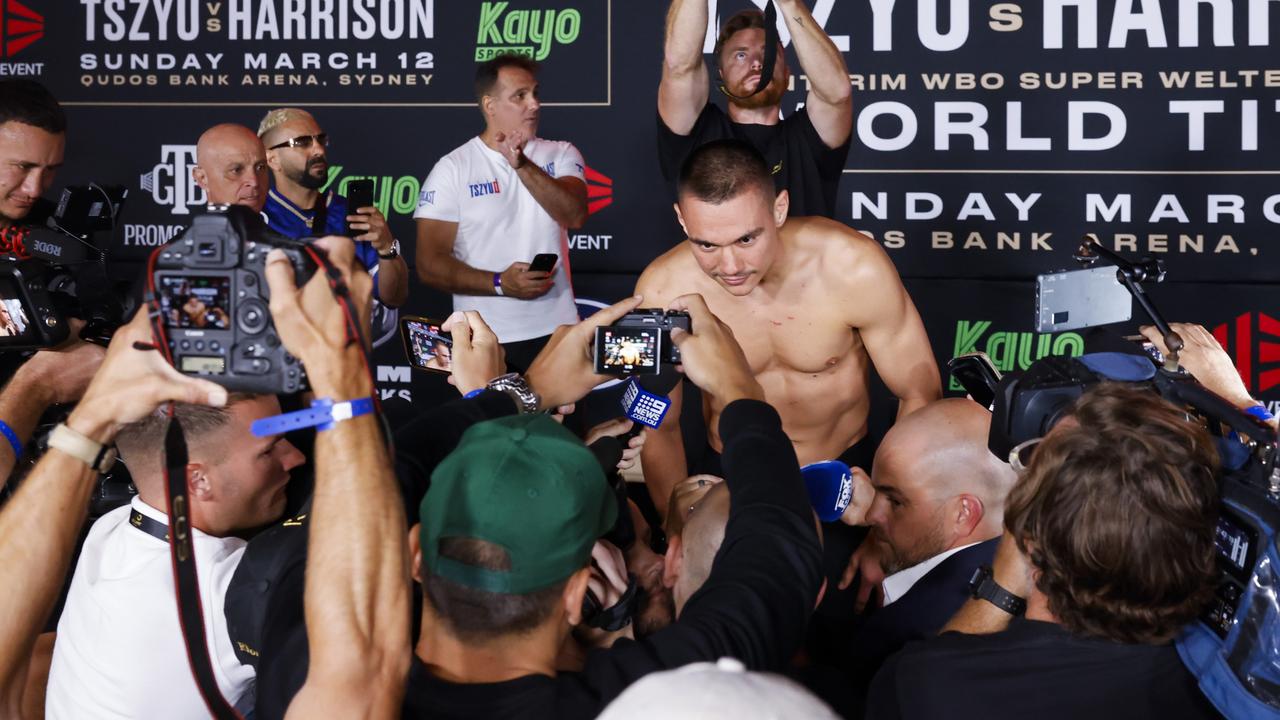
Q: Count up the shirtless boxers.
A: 1